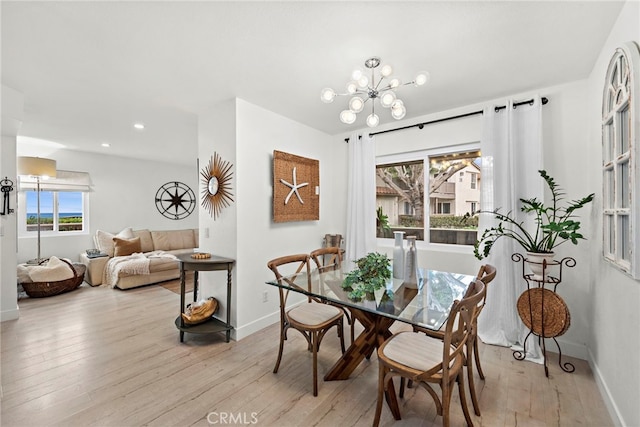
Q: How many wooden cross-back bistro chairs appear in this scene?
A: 4